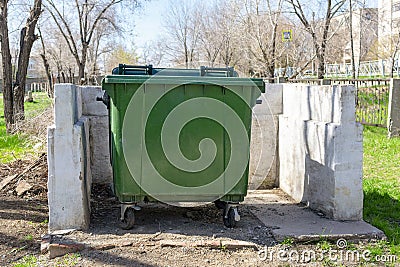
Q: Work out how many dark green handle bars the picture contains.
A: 2